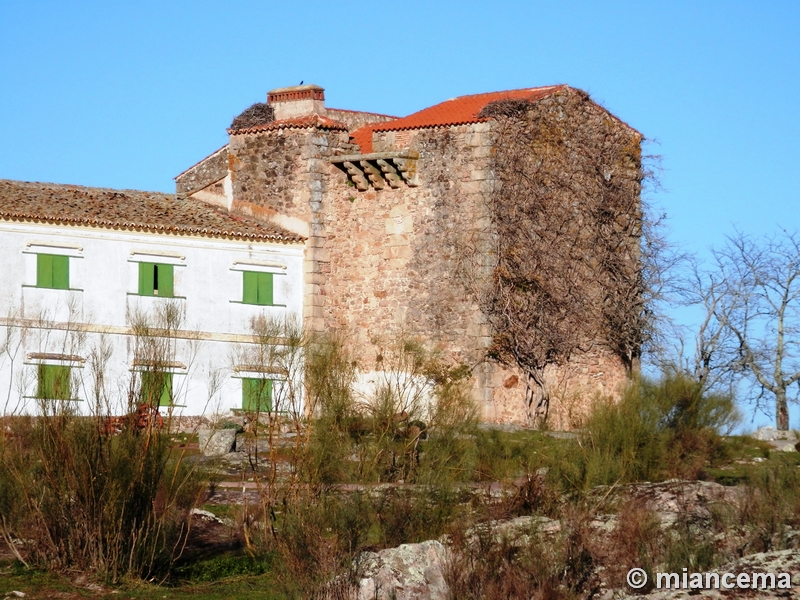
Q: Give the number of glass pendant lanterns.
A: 0